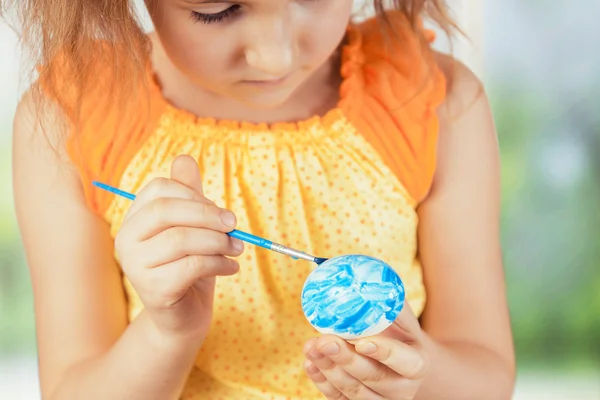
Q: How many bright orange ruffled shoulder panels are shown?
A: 2